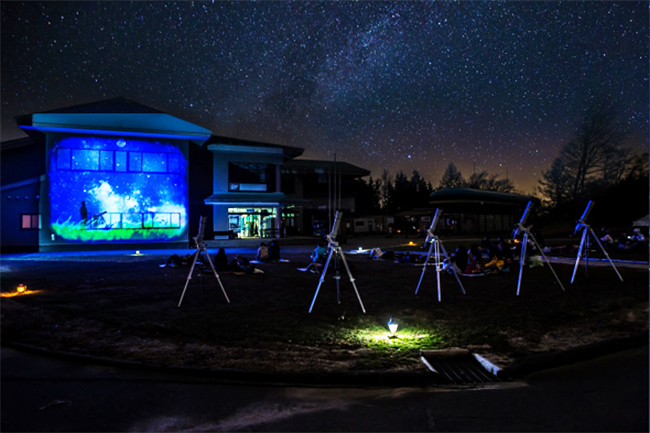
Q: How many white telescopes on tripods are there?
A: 5